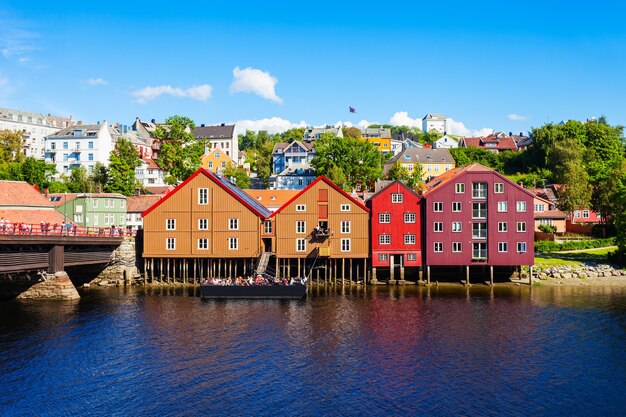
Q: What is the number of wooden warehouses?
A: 4